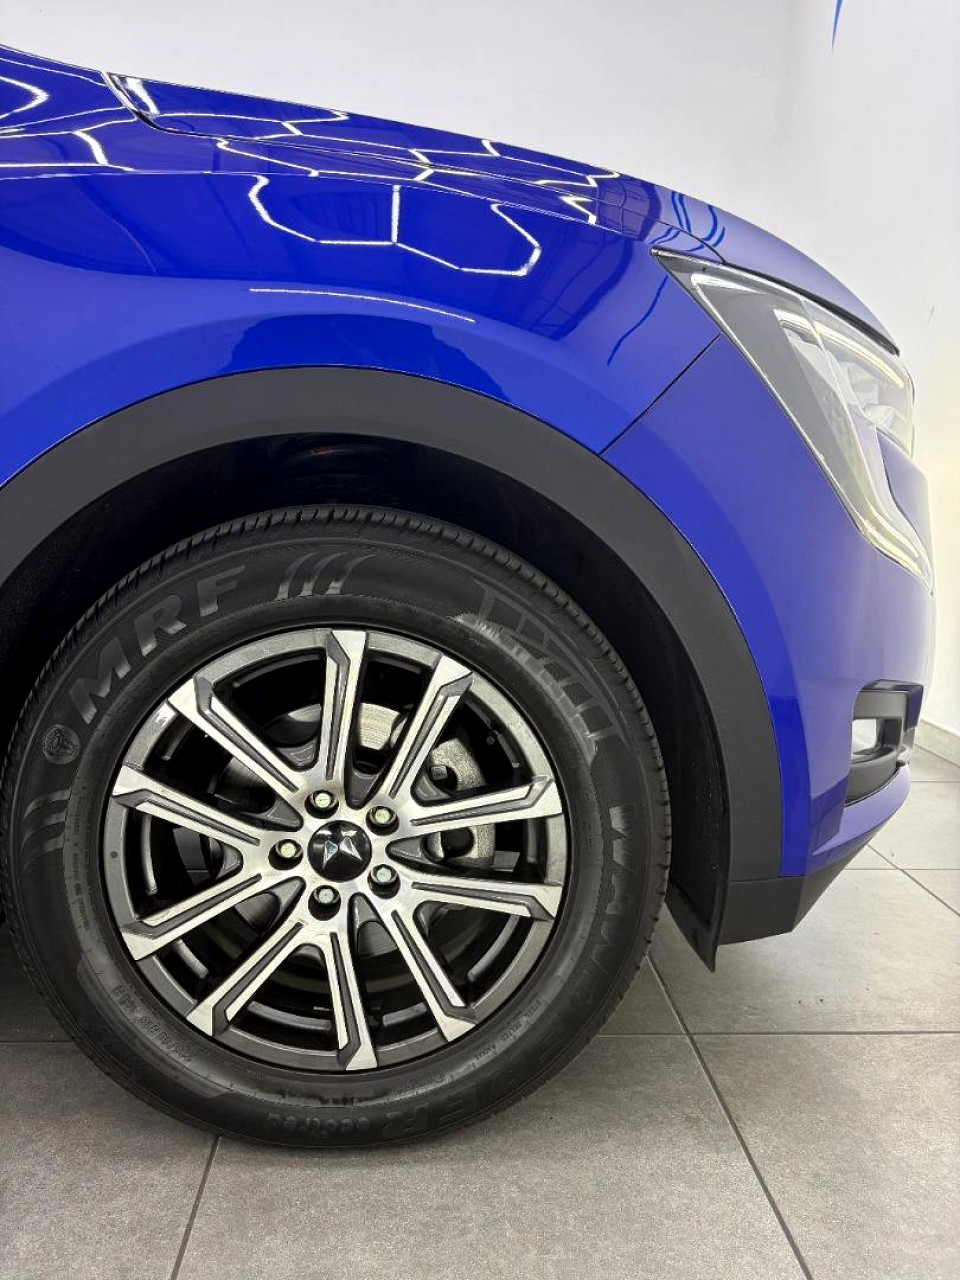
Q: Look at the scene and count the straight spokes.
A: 10